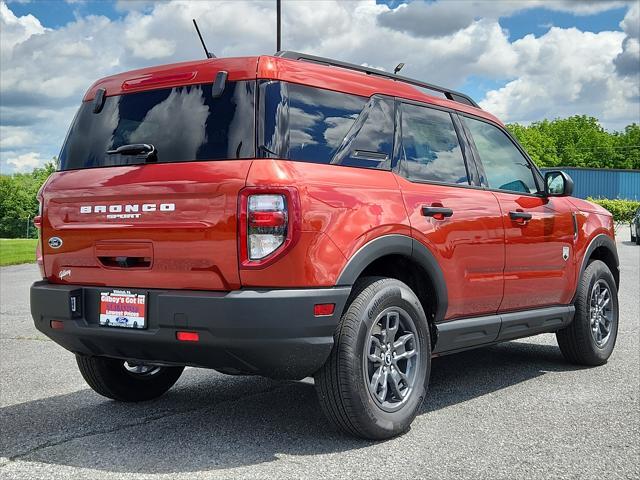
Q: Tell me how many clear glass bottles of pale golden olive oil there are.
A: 0